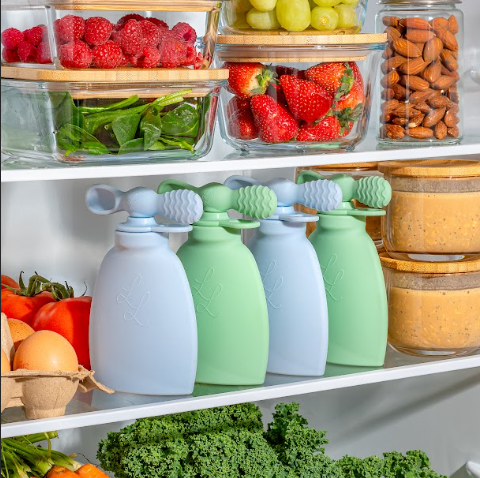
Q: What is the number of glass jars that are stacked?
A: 2